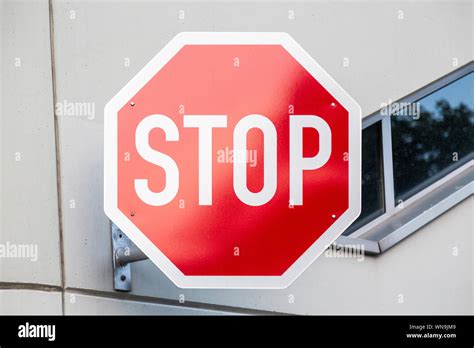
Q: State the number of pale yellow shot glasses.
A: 0